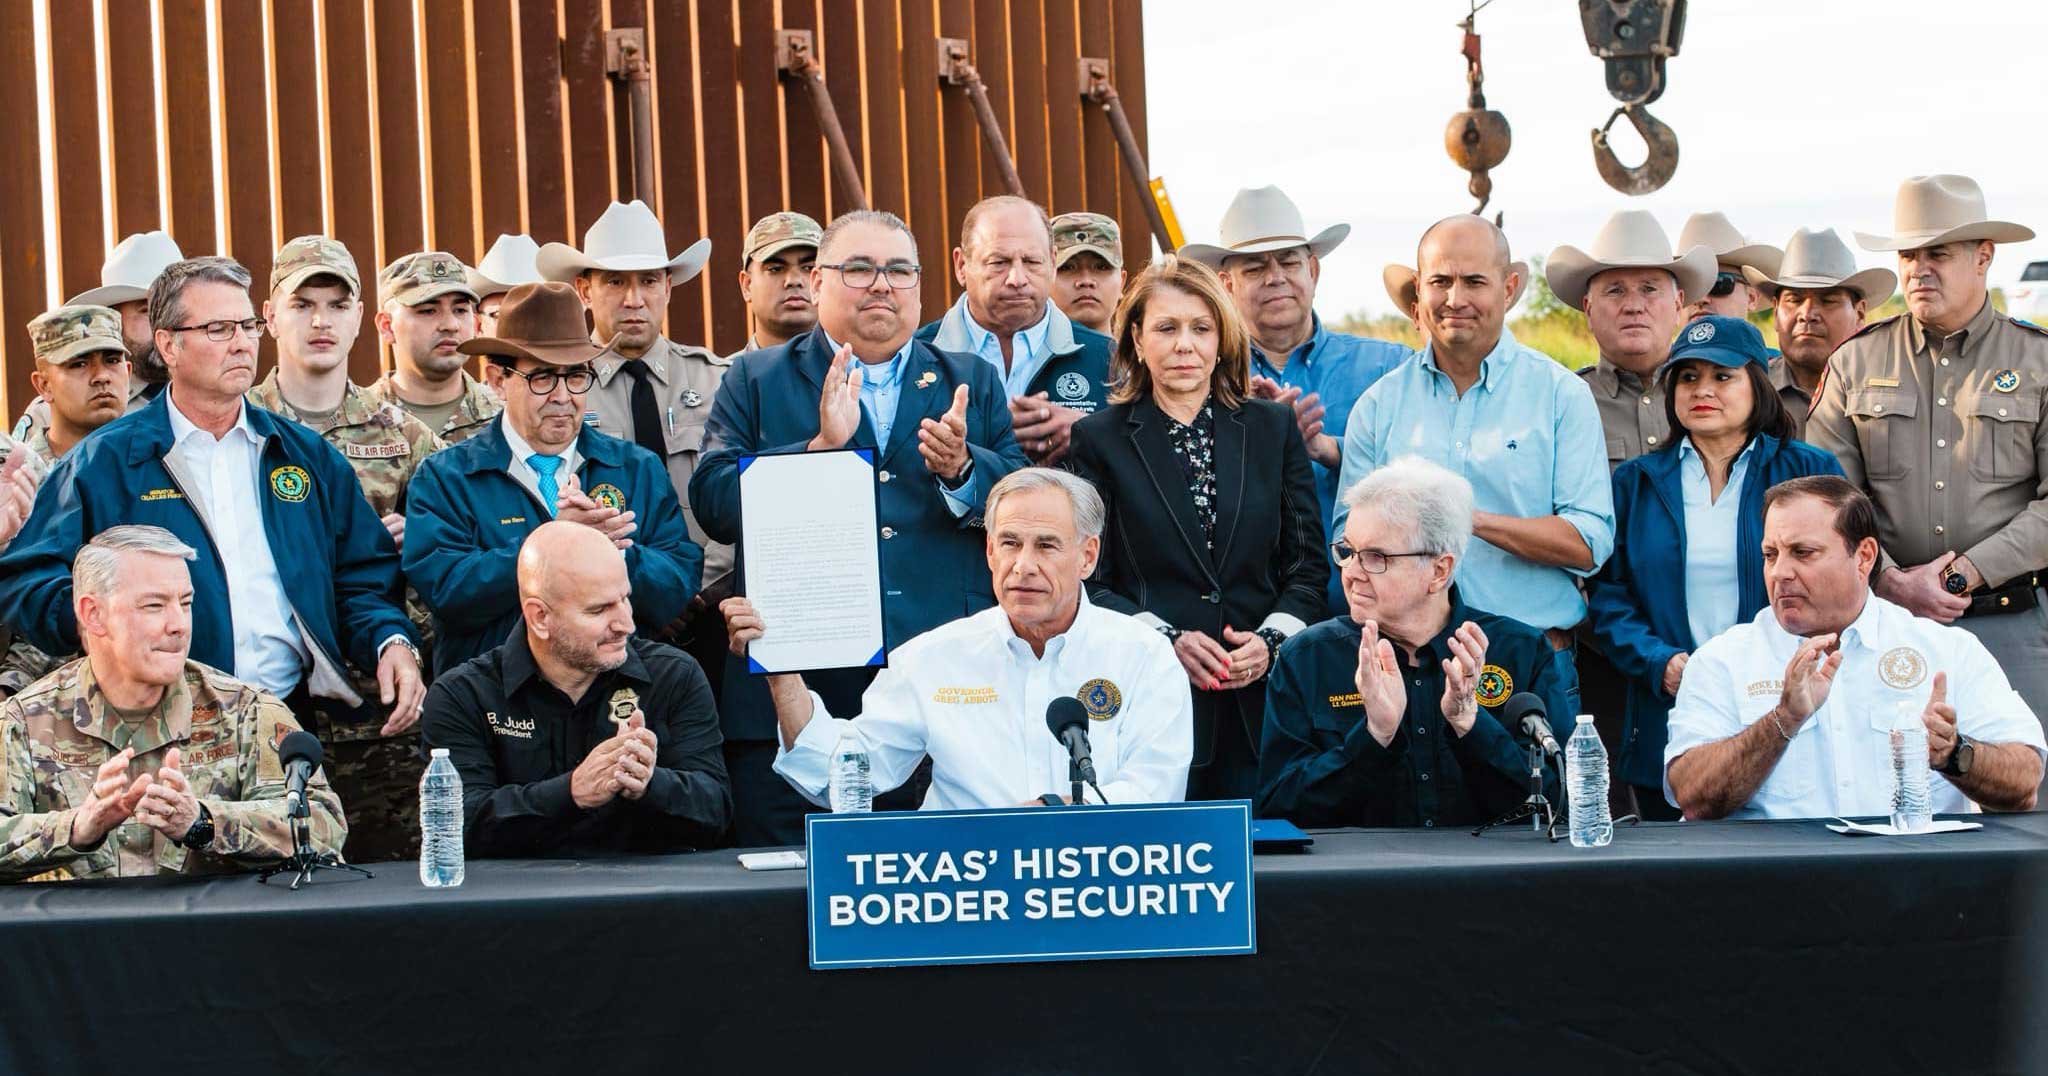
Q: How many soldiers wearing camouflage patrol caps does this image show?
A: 5